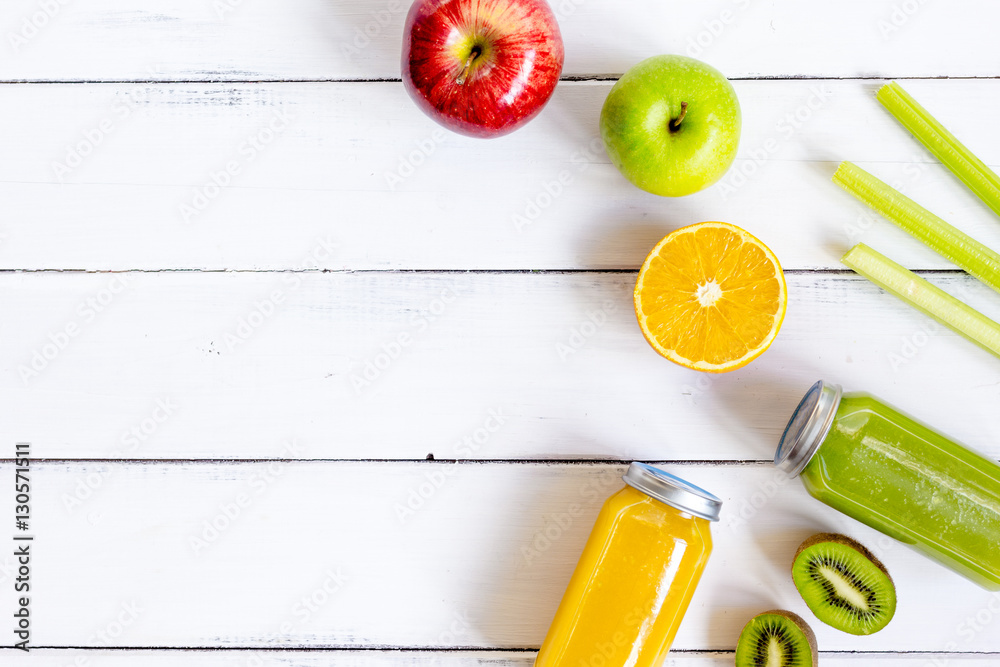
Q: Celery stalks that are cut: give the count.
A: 3